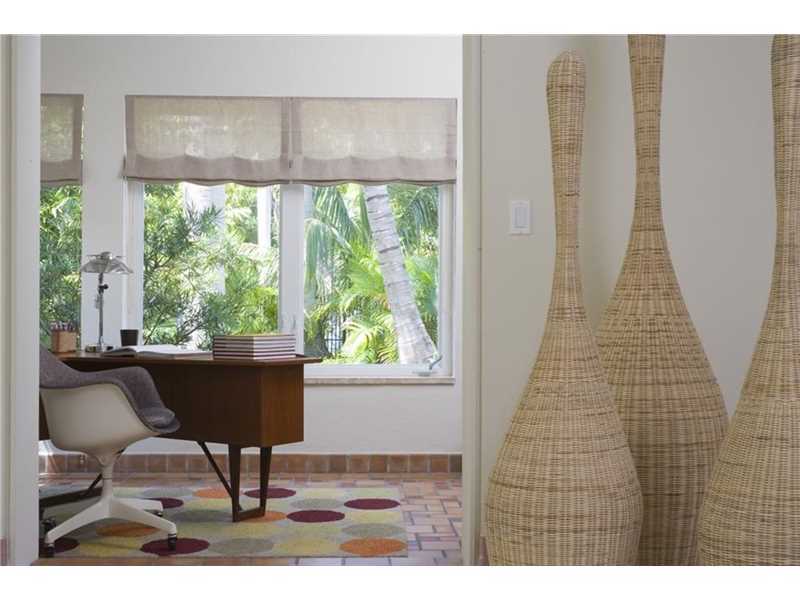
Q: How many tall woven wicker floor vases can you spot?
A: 3